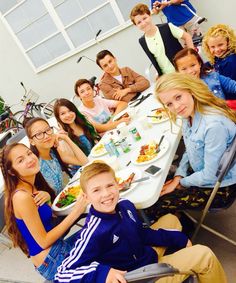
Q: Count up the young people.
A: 10